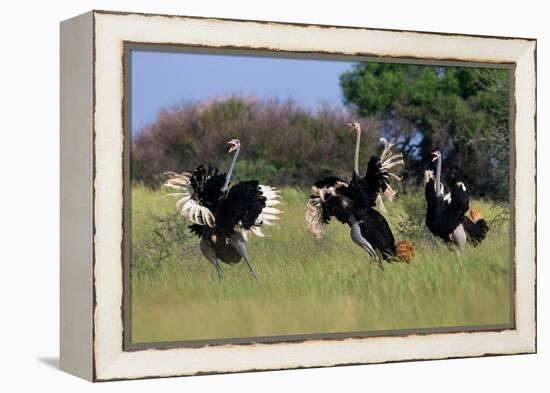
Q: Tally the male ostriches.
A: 3